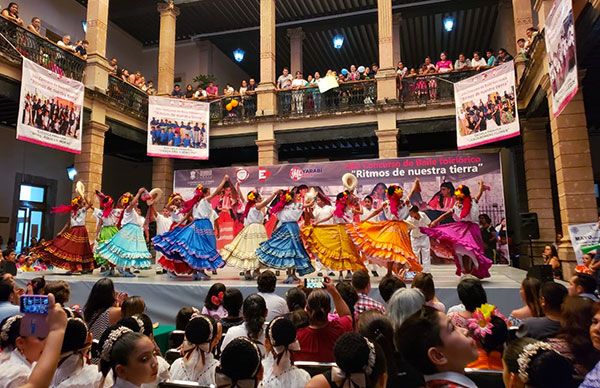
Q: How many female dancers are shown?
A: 10